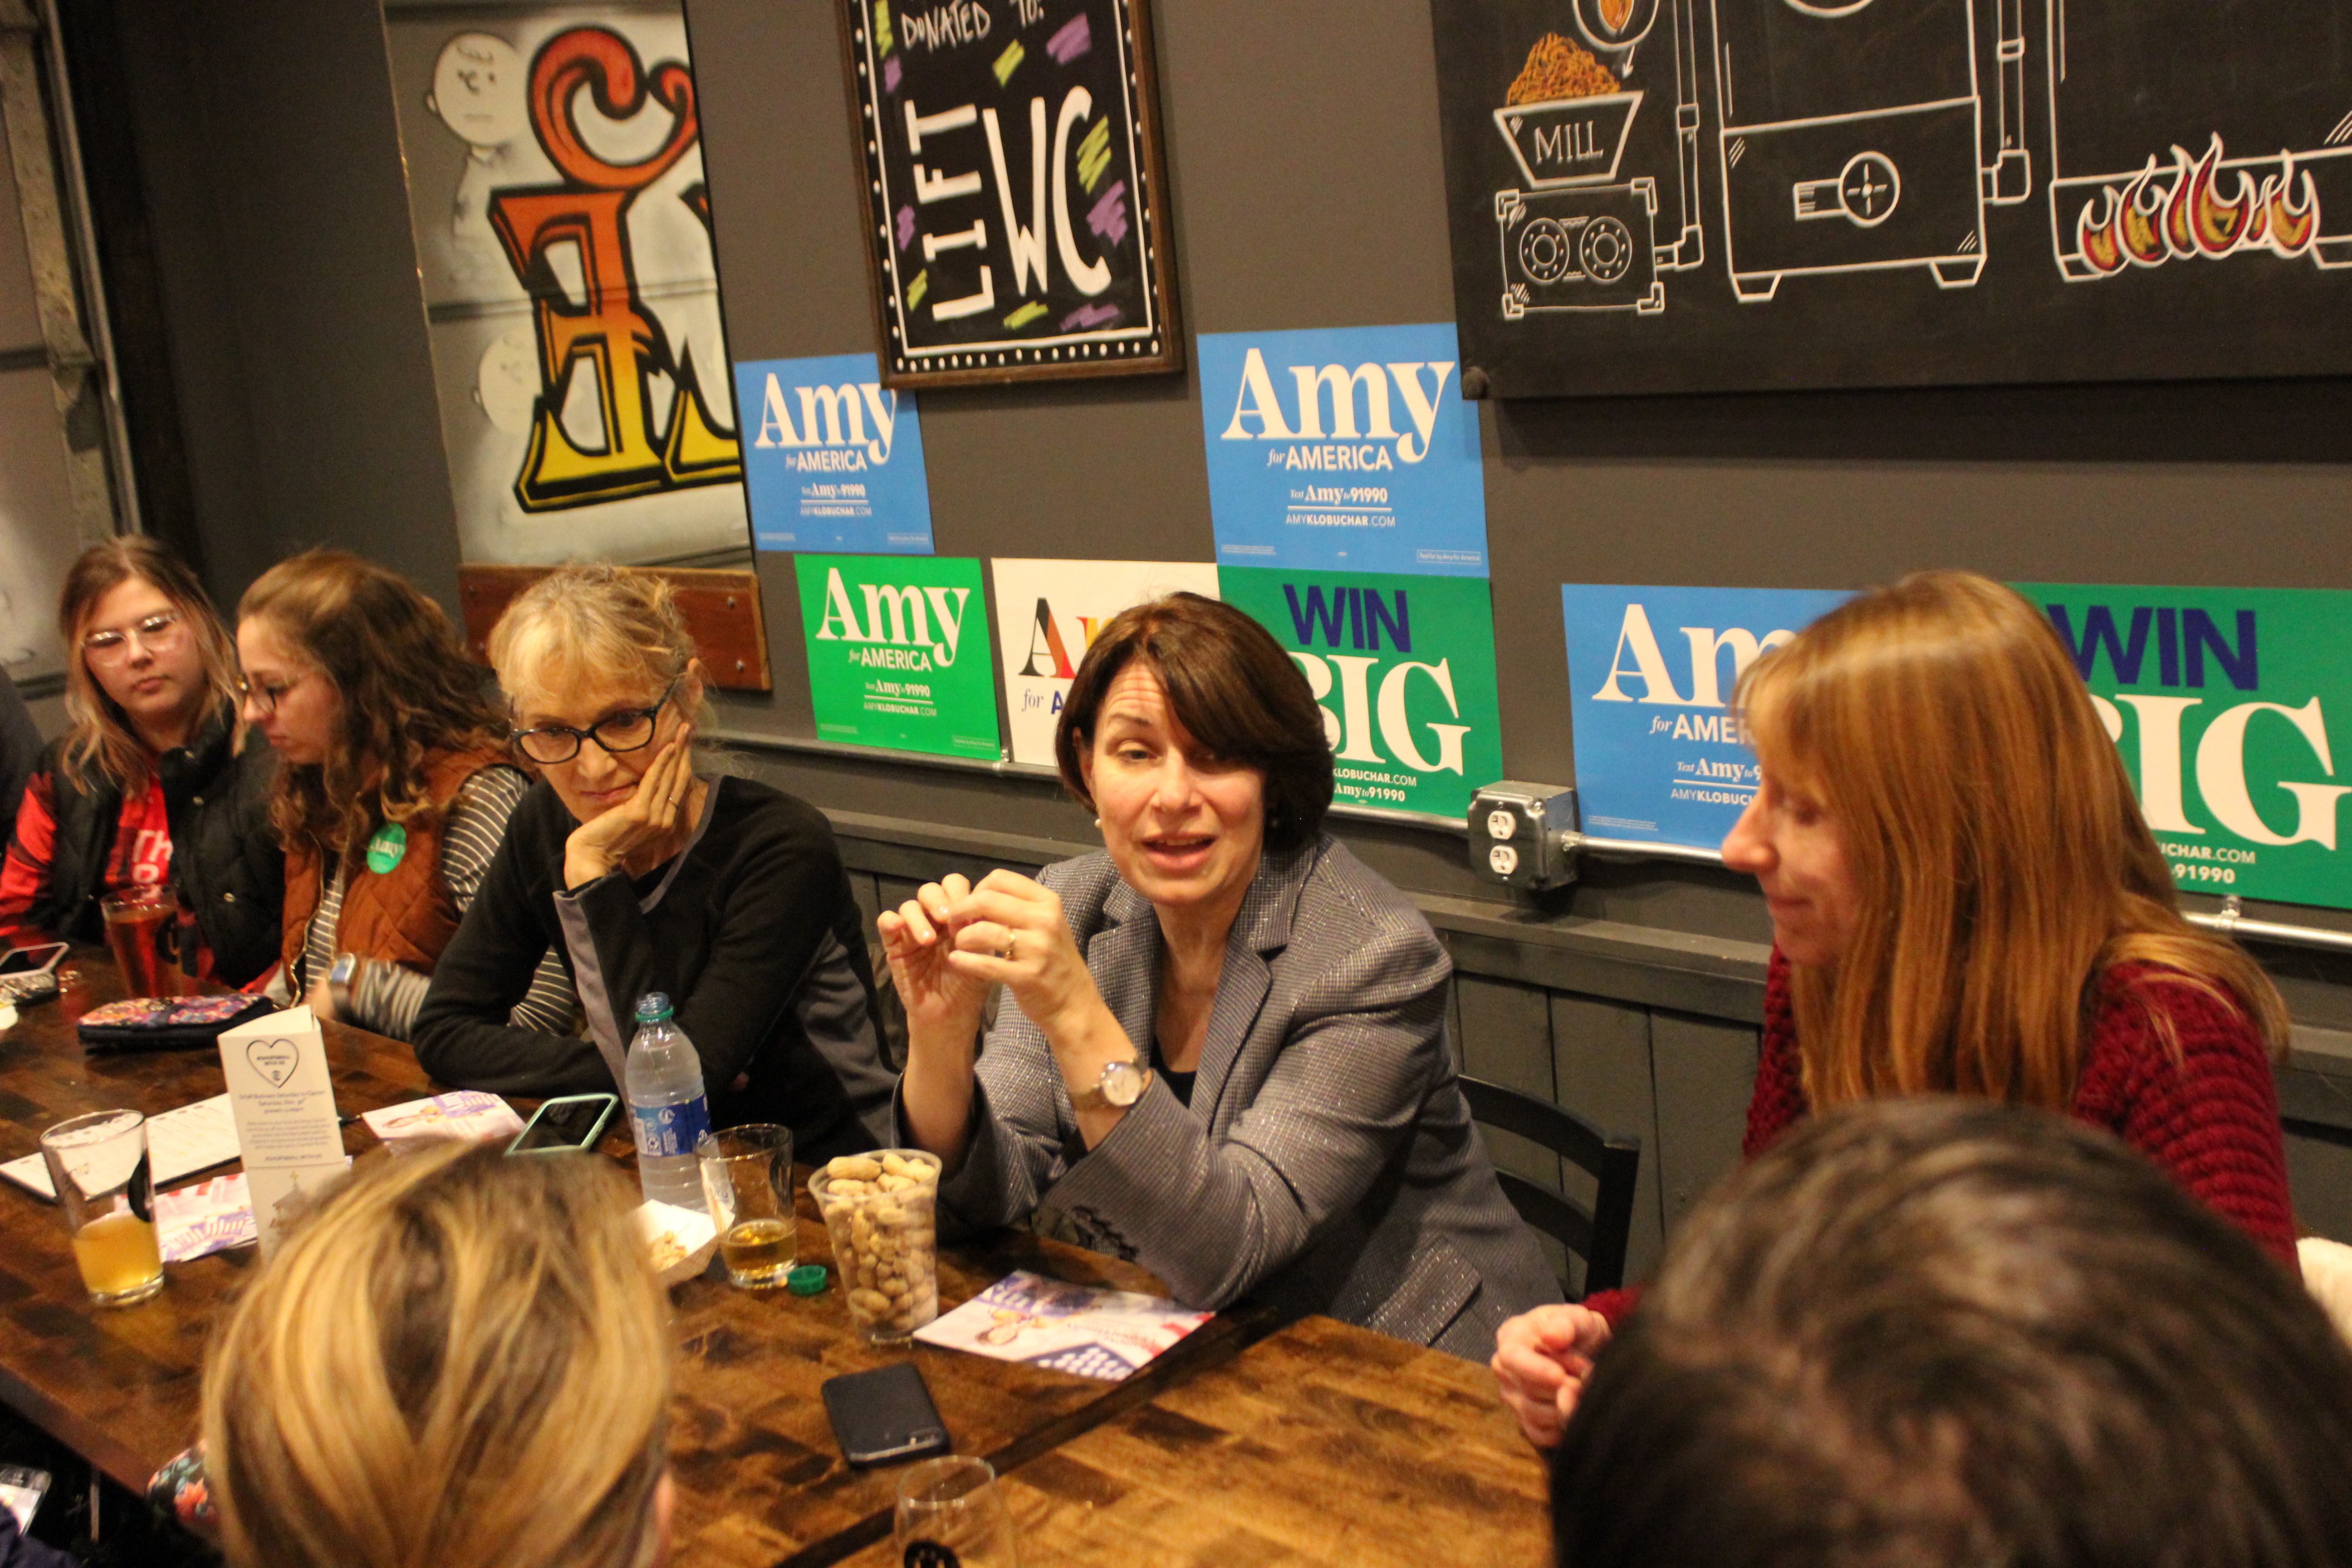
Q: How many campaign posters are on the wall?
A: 7